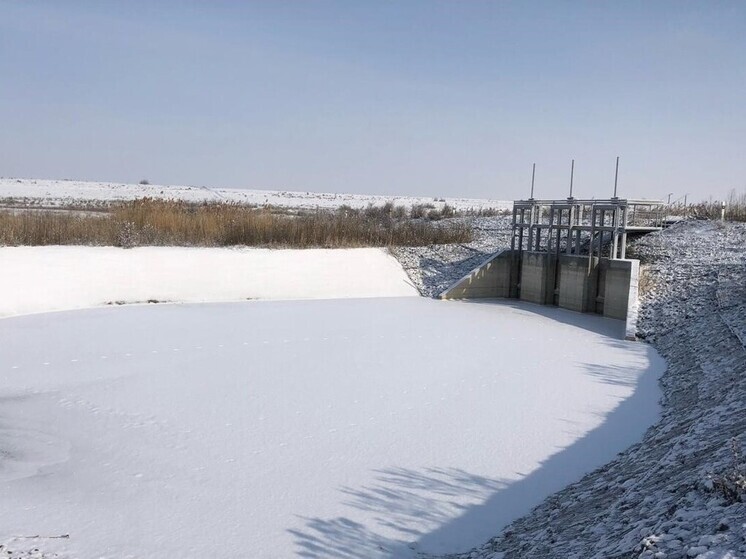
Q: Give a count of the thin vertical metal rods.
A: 3